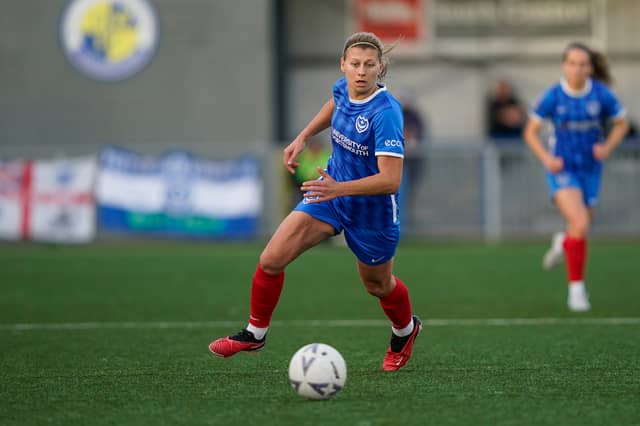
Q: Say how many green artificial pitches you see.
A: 1